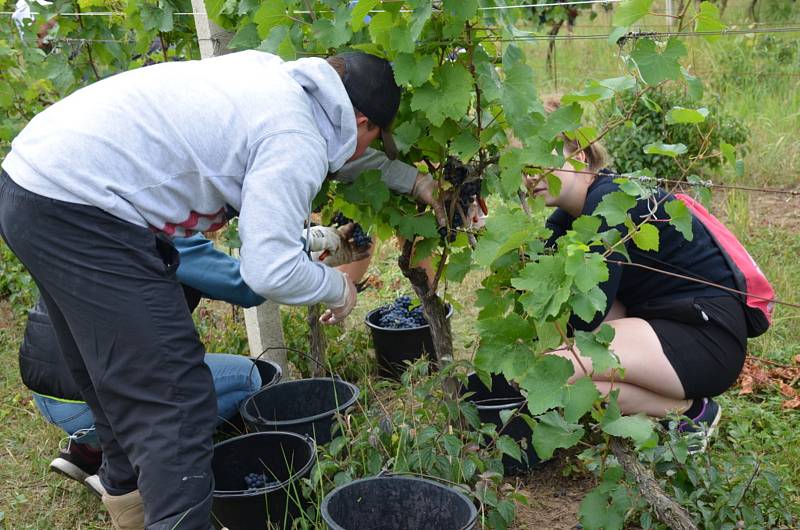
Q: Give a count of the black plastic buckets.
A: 6